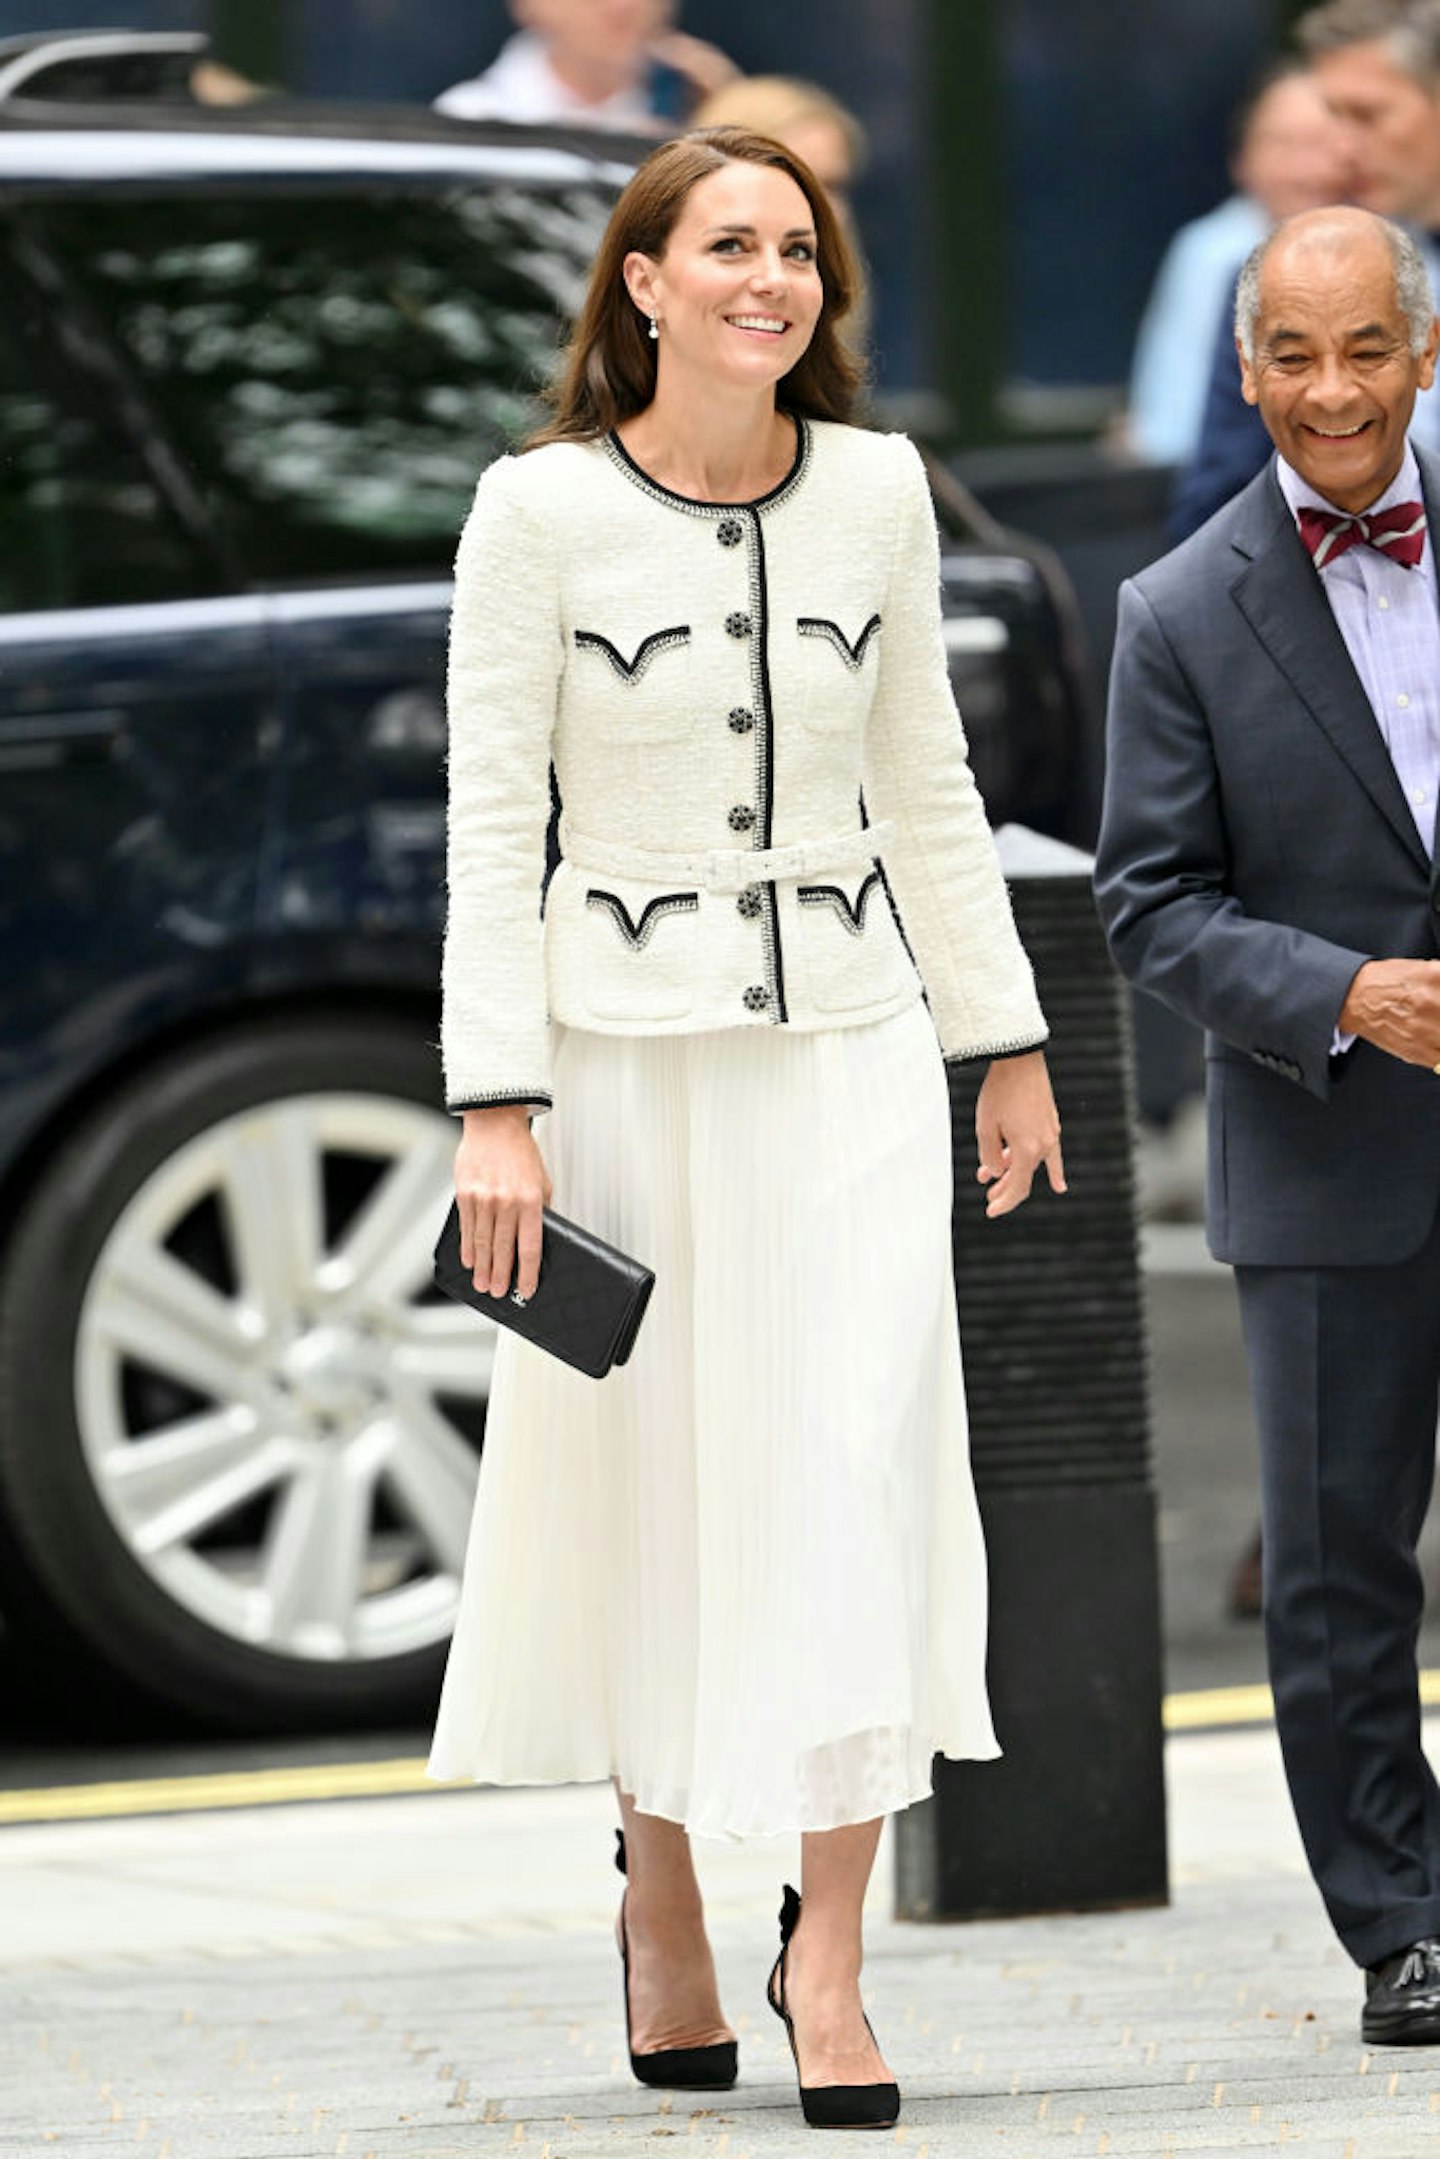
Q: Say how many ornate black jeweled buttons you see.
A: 6